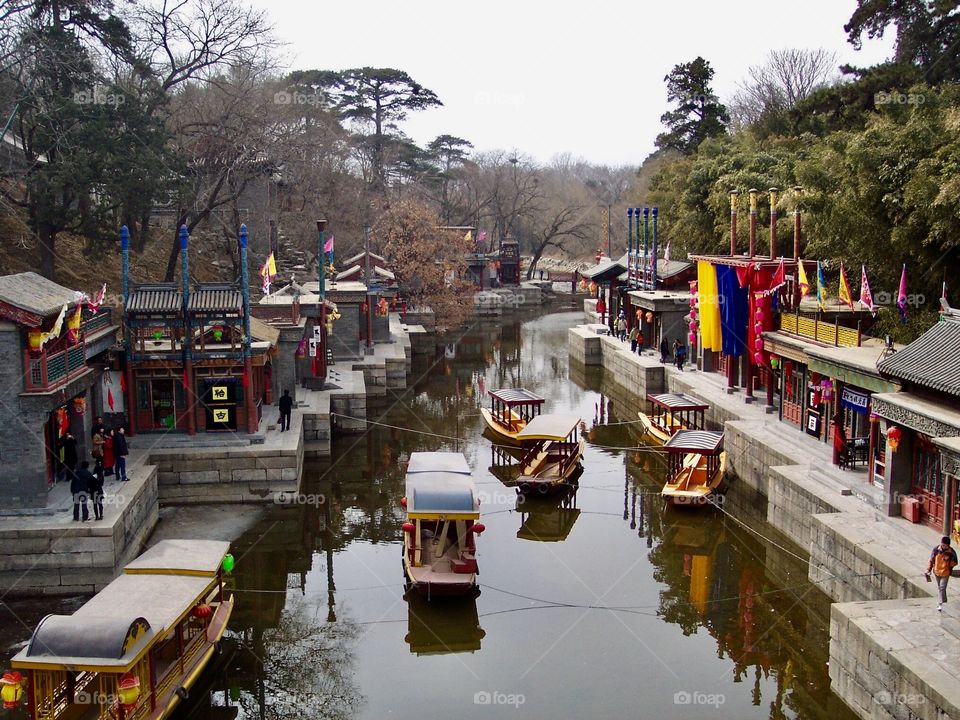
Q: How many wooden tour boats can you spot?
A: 6